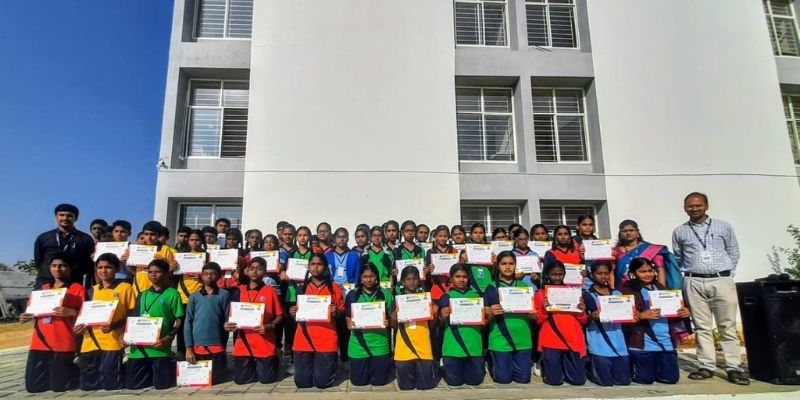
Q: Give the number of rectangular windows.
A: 11